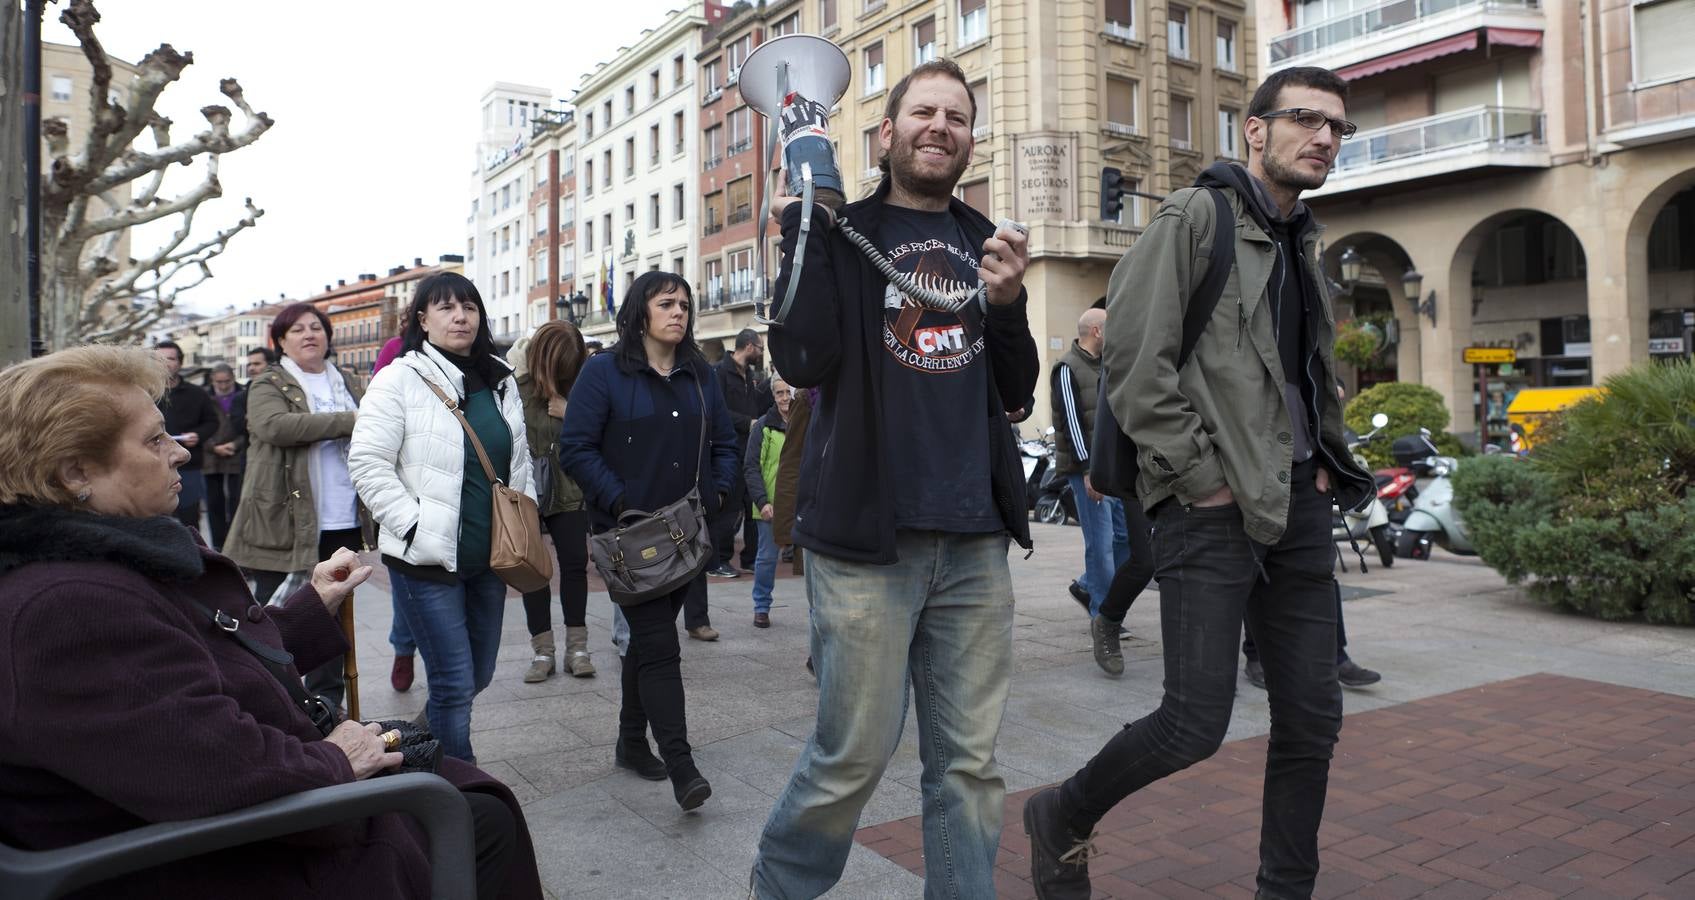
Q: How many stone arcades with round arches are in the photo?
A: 3